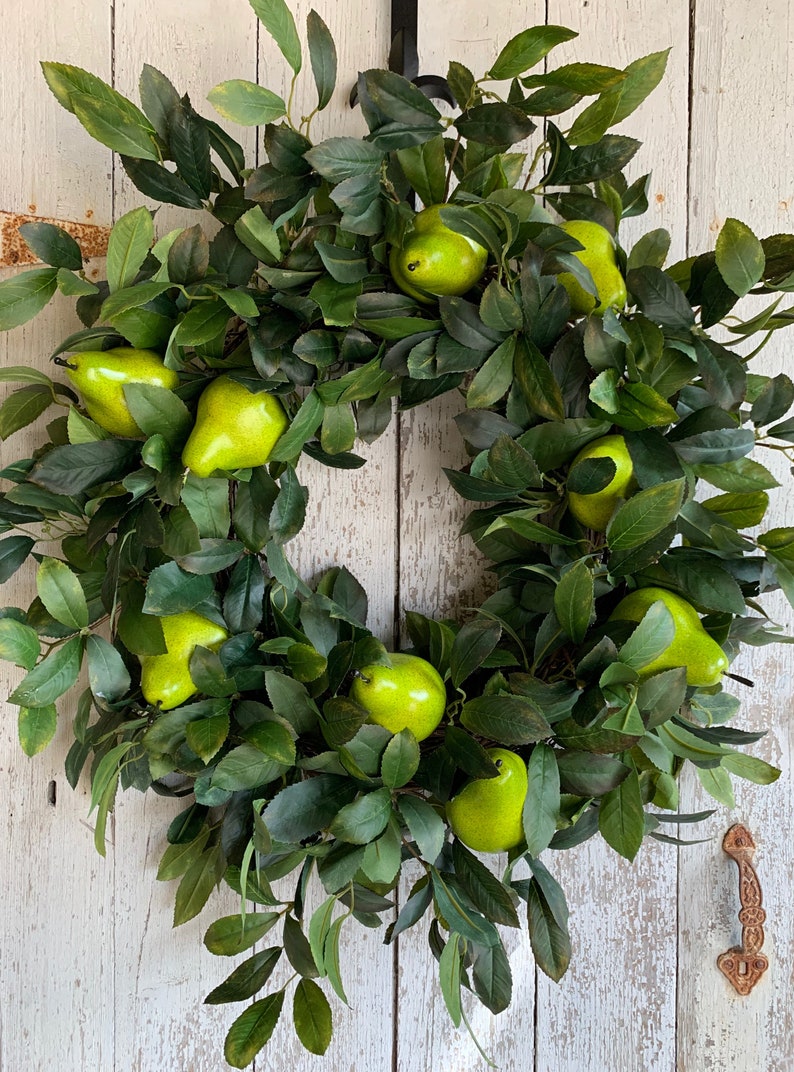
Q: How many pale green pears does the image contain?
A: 9